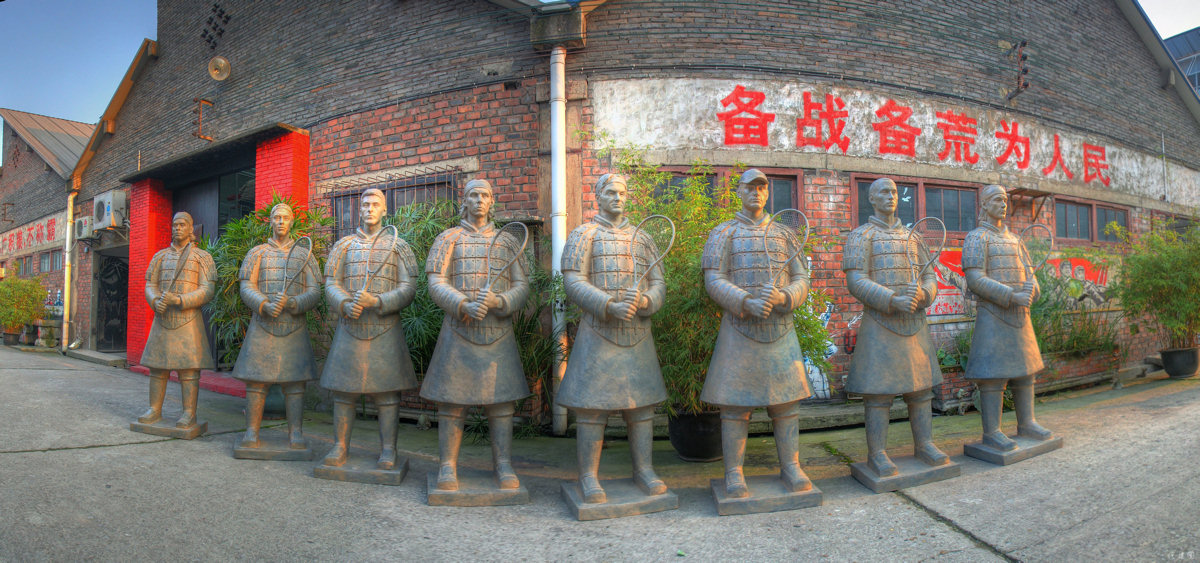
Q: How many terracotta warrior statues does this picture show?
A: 8